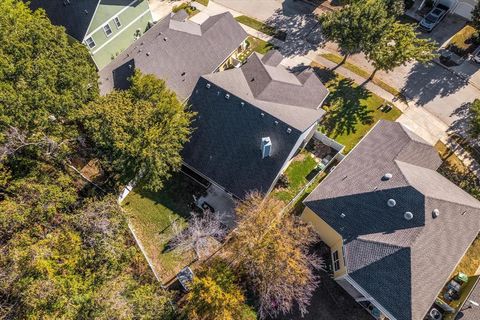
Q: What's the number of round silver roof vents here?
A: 4